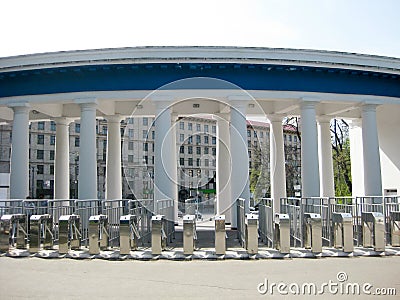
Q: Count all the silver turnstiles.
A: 14